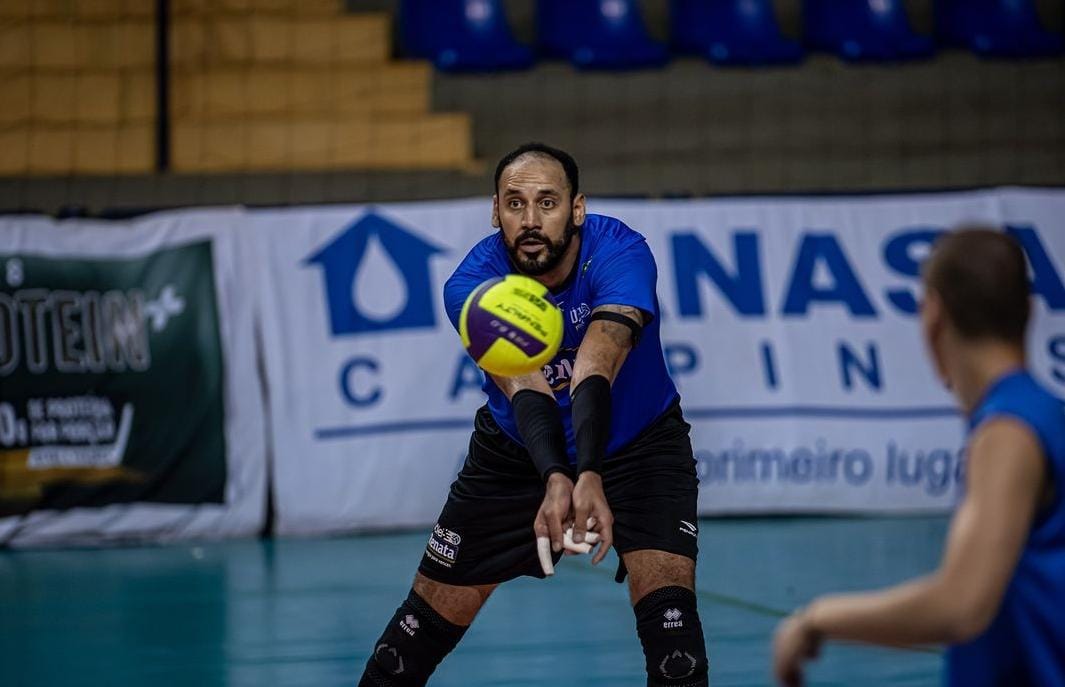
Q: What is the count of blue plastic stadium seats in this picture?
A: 5